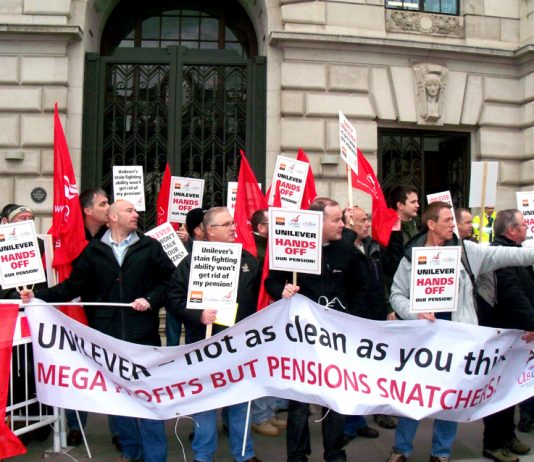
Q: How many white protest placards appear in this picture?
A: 13